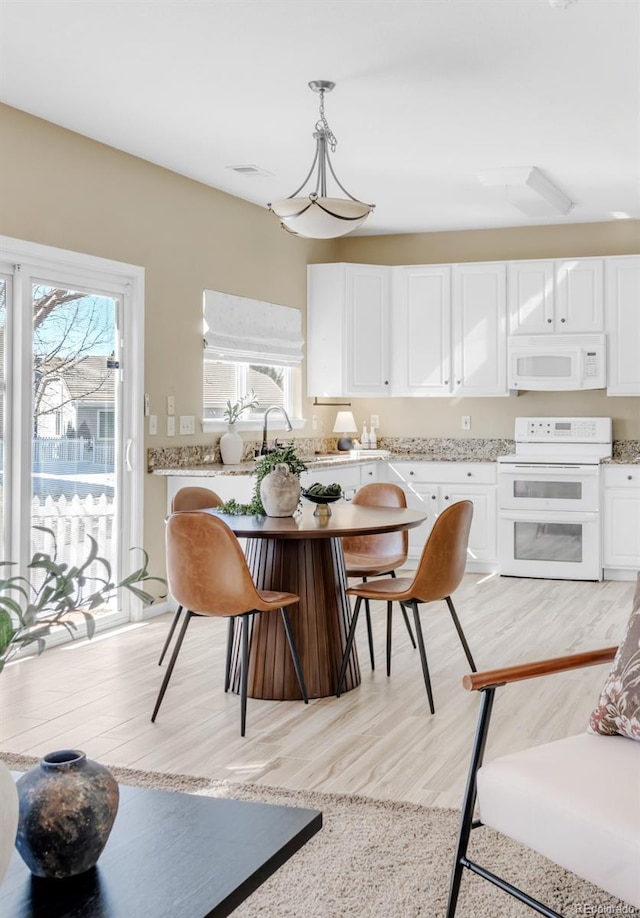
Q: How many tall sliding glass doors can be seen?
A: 1